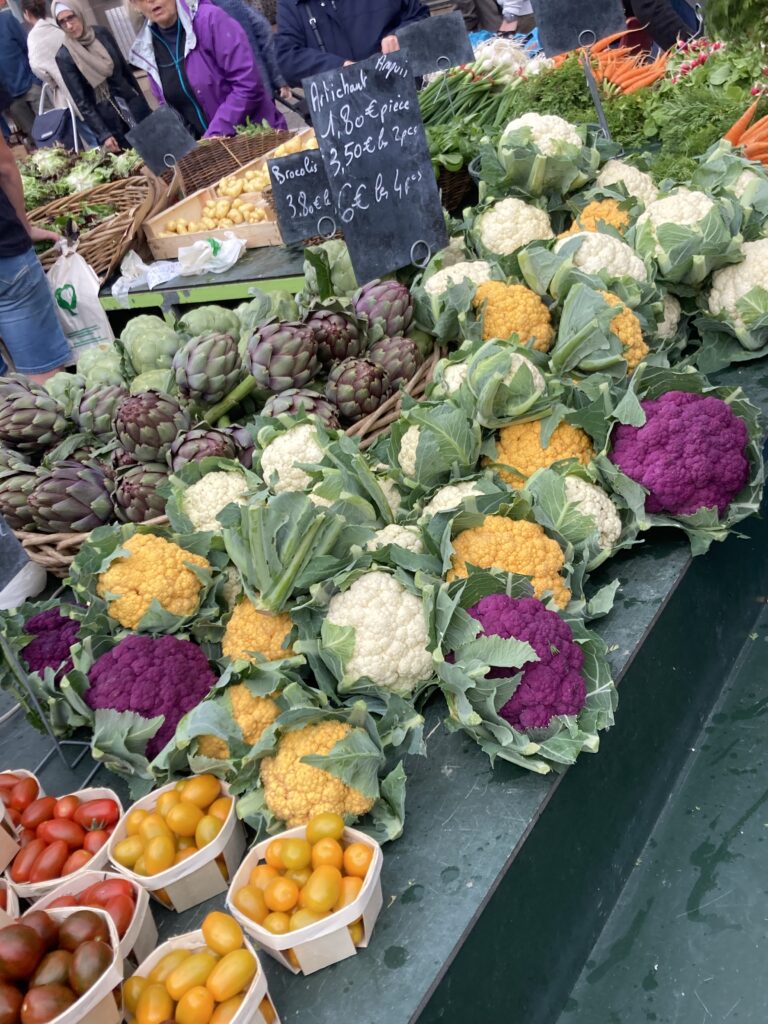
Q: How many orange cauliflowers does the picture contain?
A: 9